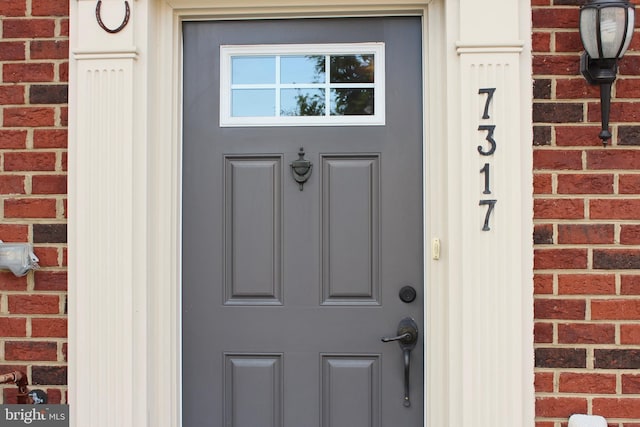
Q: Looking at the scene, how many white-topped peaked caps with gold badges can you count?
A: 0